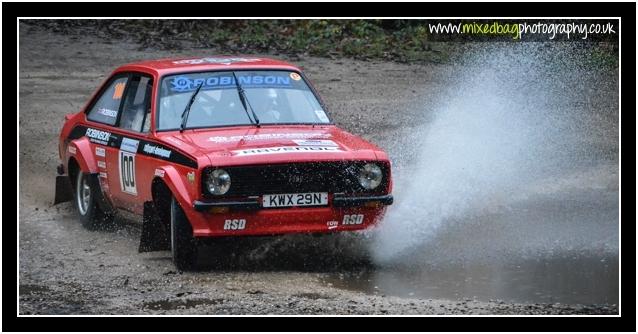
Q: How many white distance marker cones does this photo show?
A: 0